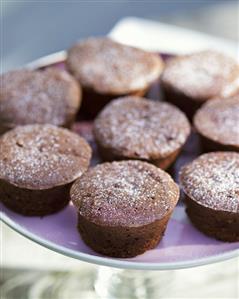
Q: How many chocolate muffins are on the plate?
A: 8